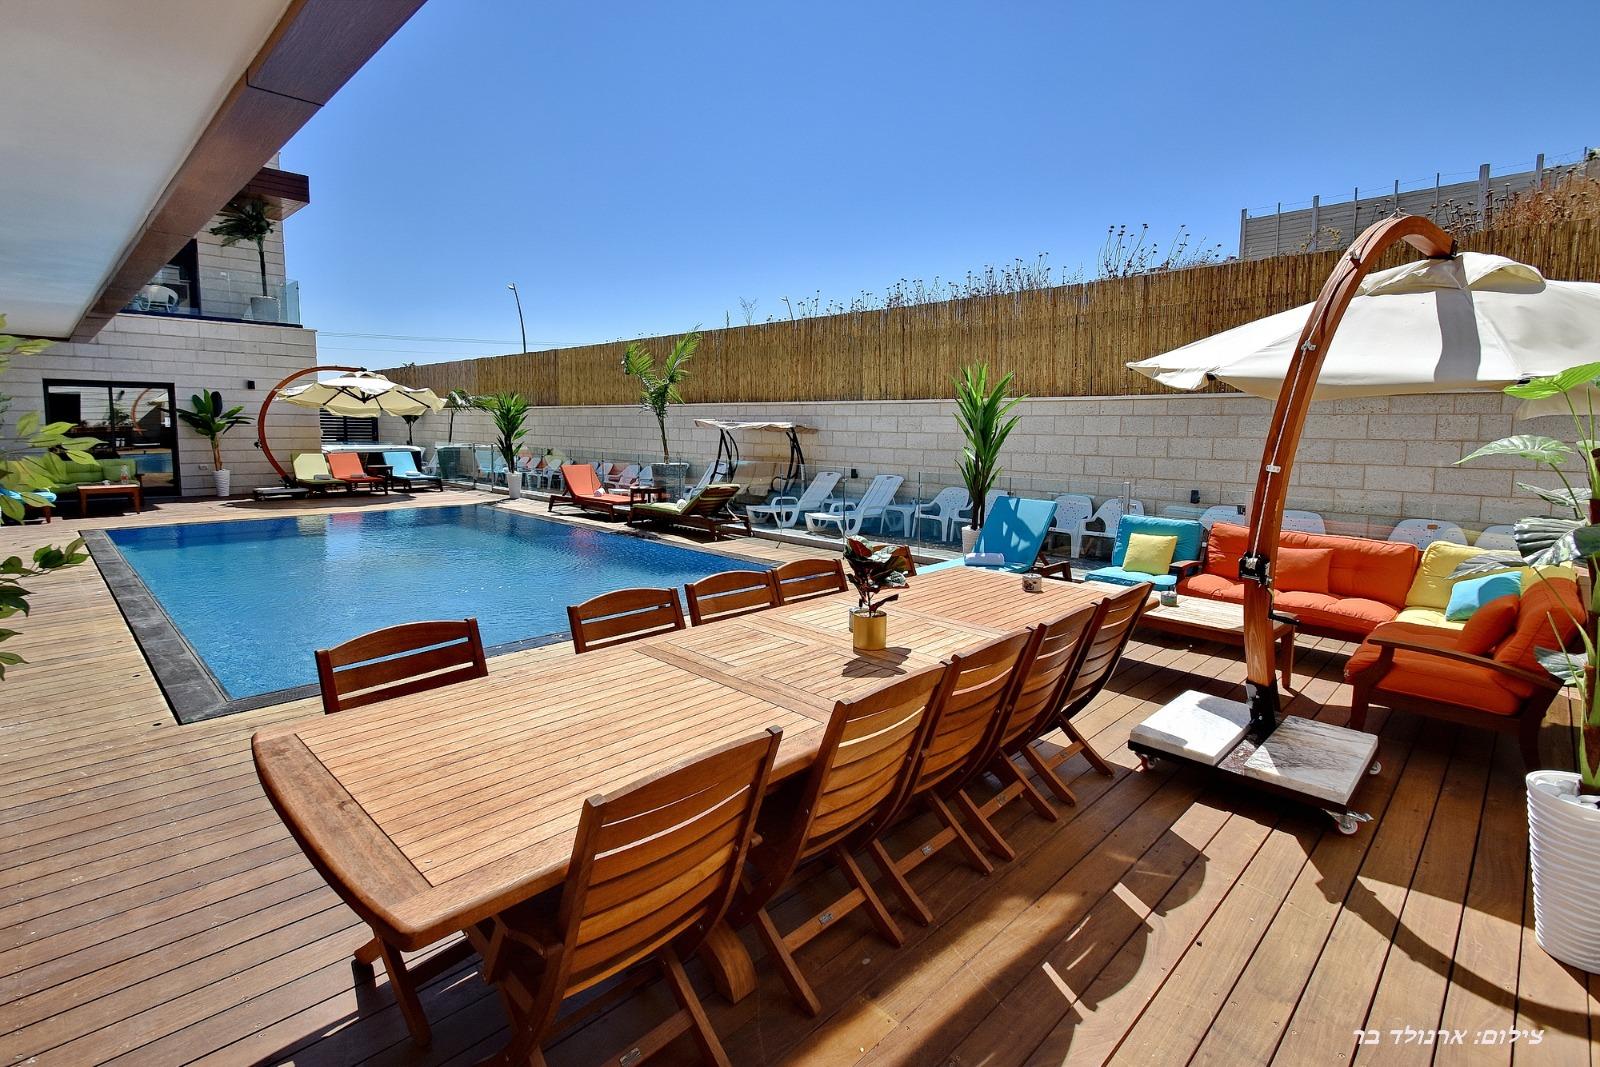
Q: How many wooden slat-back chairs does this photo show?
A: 10